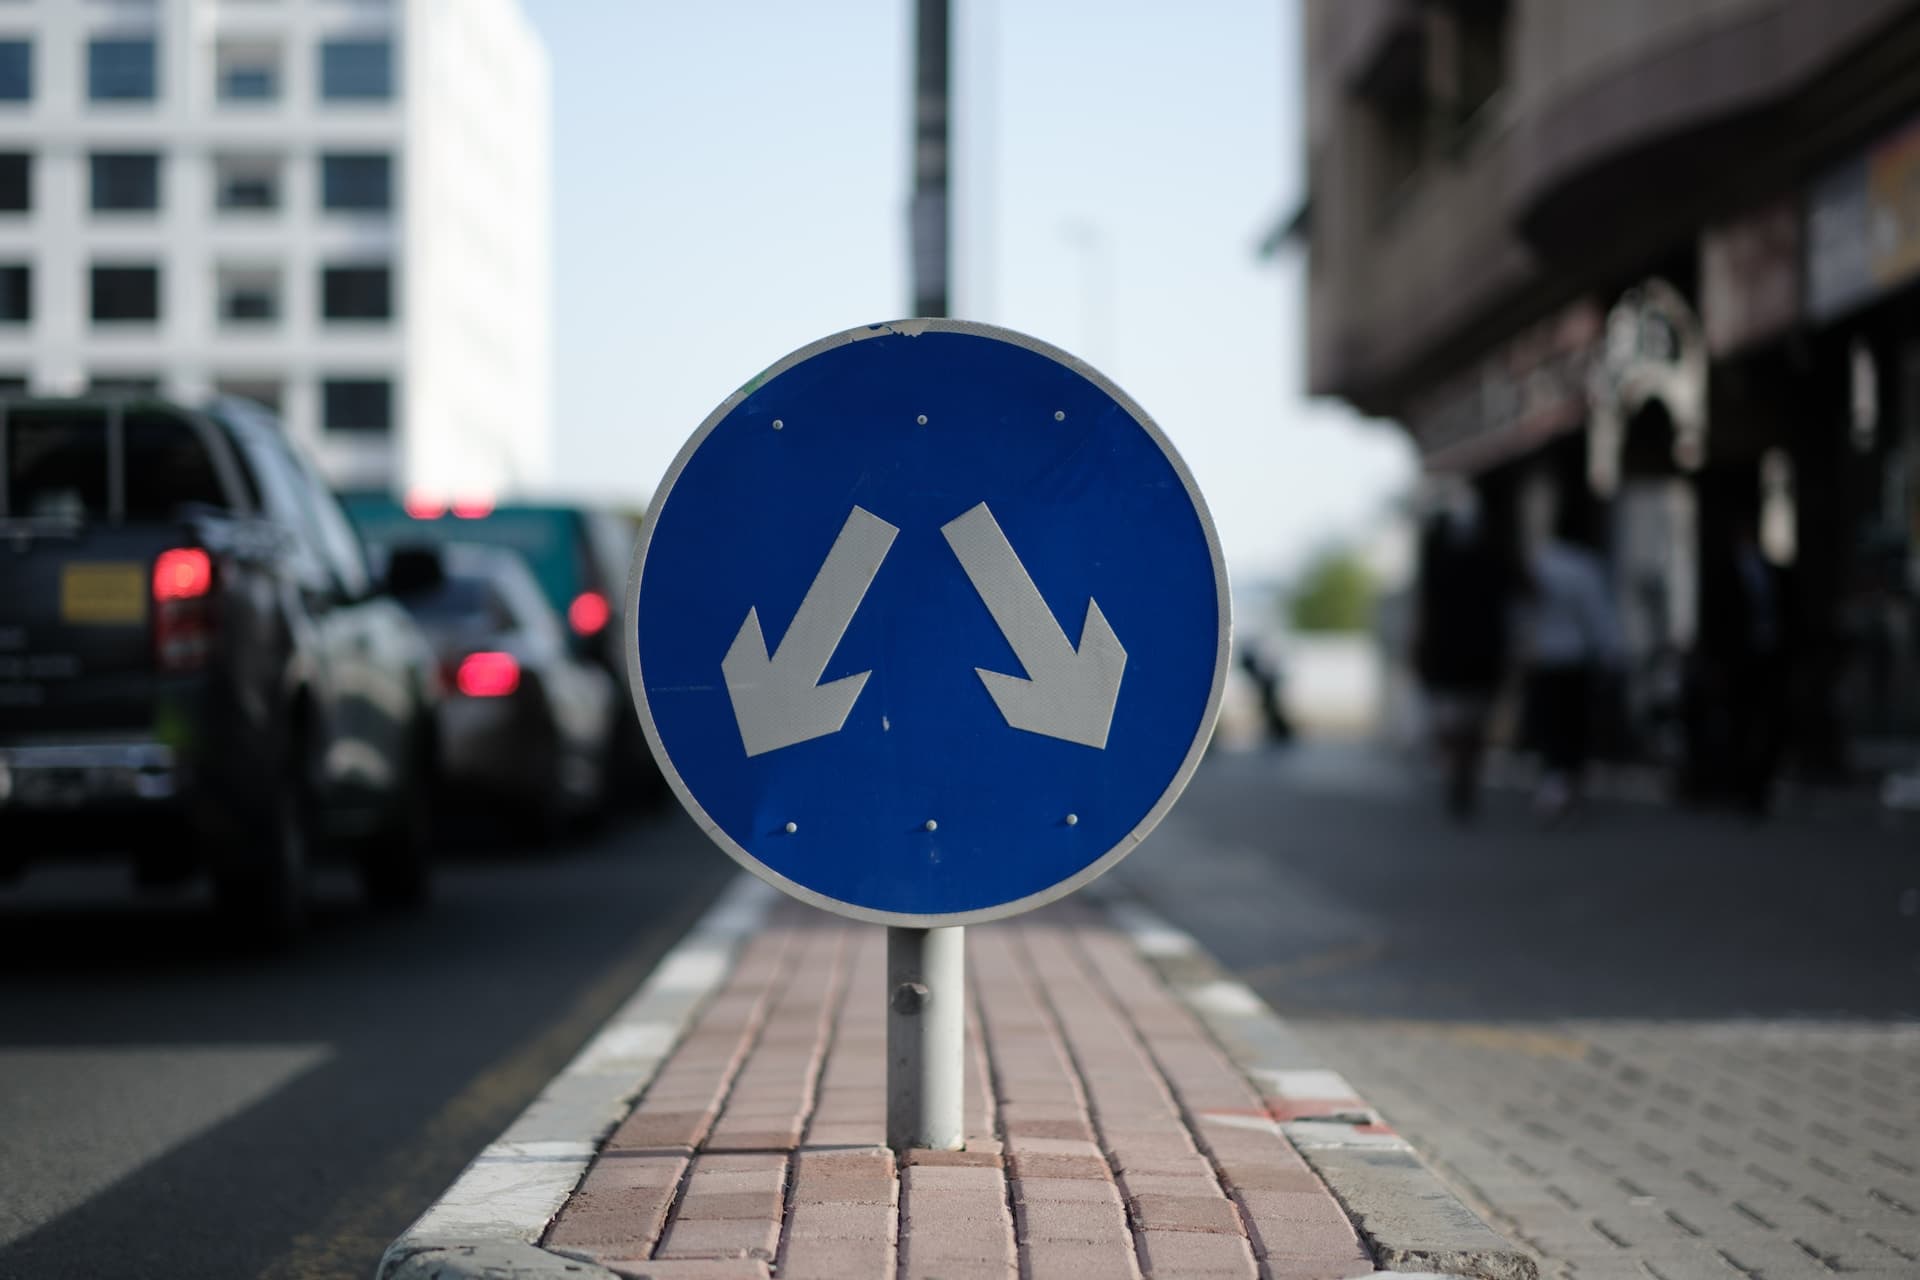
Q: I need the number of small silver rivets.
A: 6